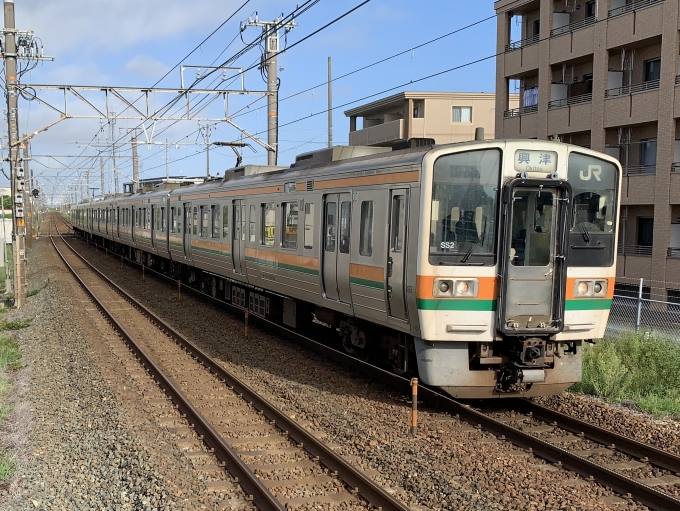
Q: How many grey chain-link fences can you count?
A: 1